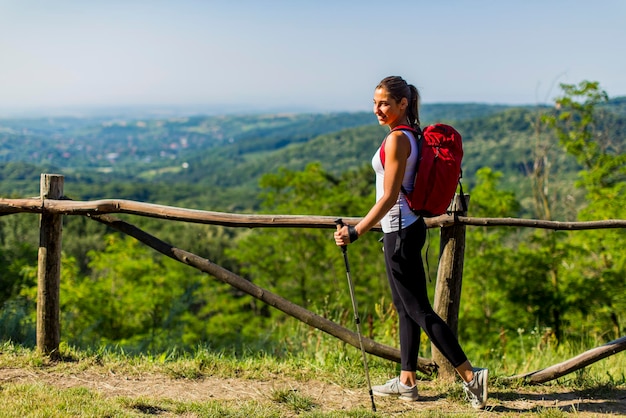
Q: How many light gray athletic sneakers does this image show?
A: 2